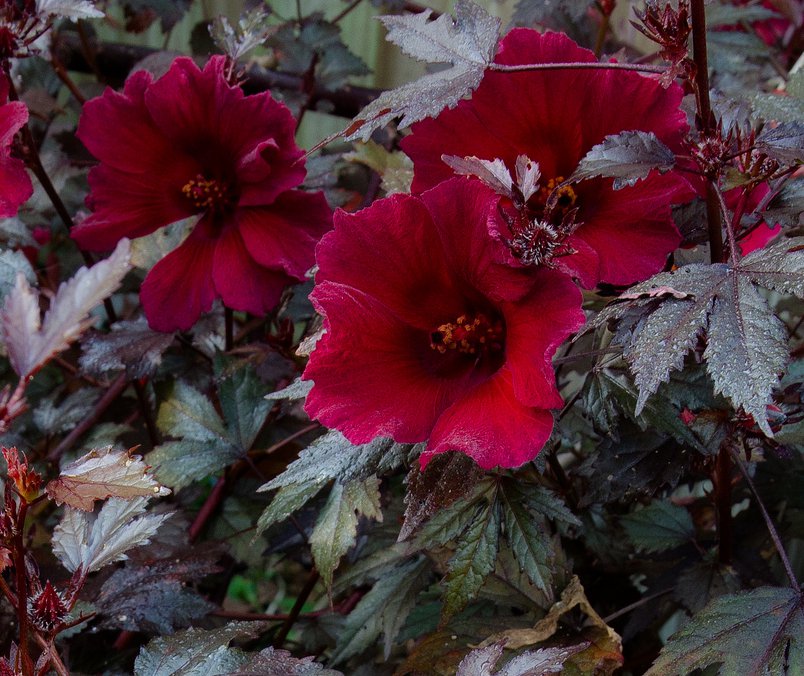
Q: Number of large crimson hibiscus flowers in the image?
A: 3